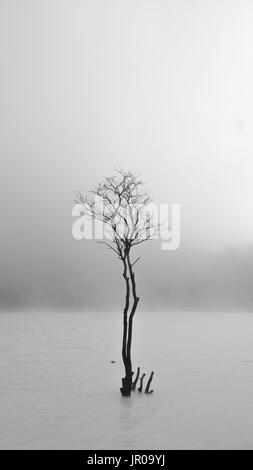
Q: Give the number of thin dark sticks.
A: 3